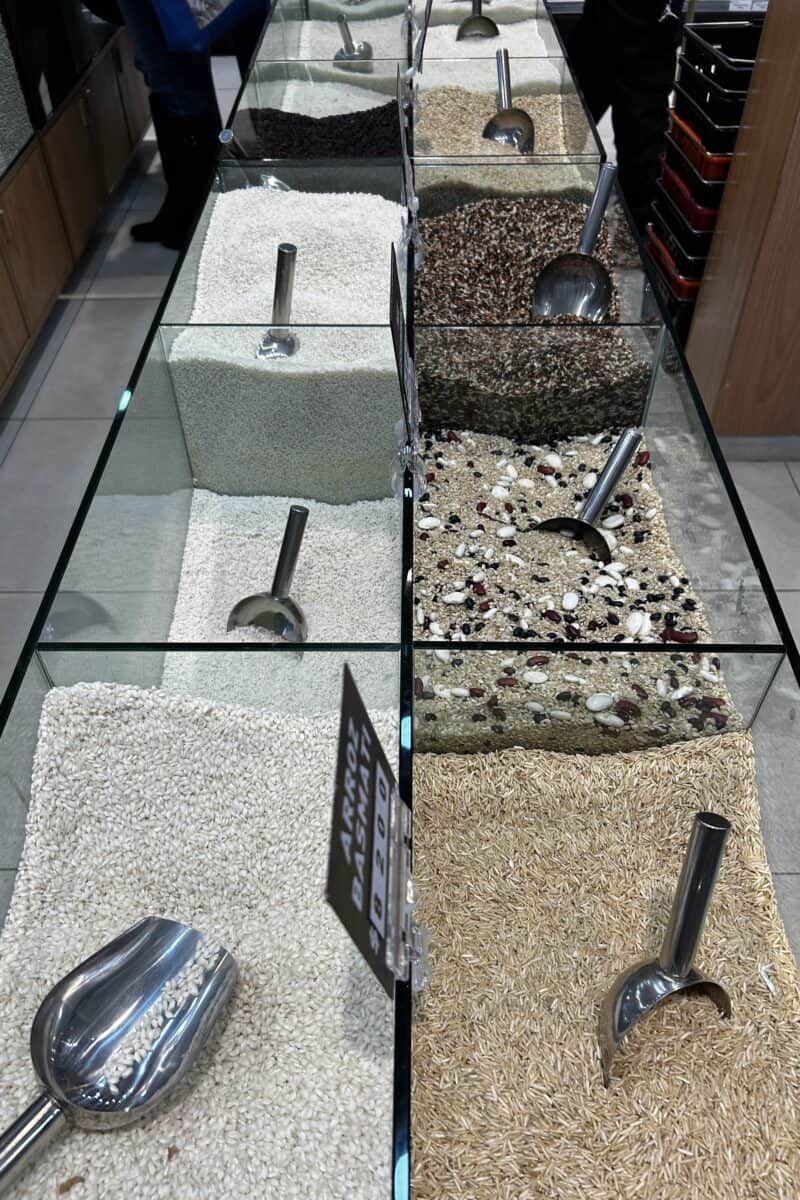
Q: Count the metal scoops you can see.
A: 10